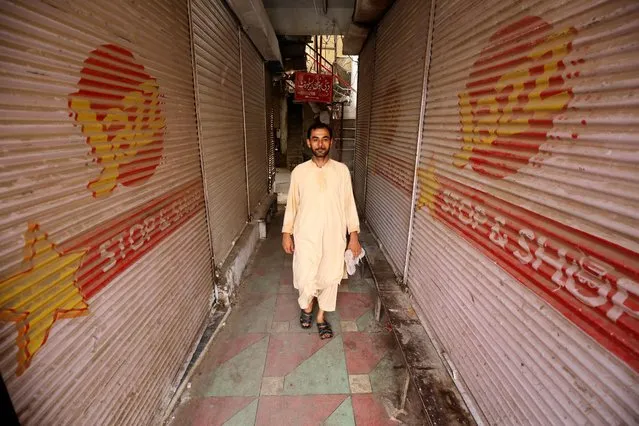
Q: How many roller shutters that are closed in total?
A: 6